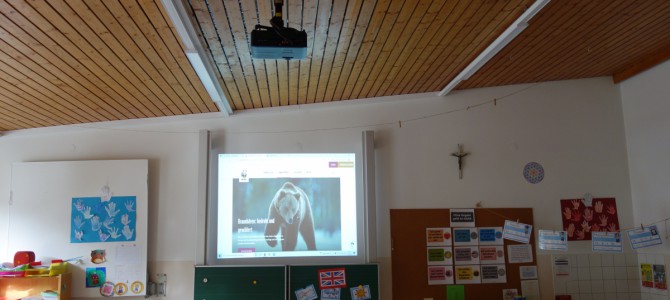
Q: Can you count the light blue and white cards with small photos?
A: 4